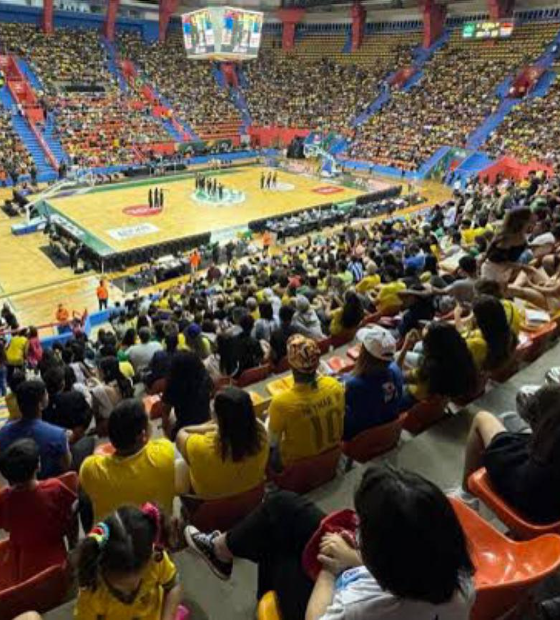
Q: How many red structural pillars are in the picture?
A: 7